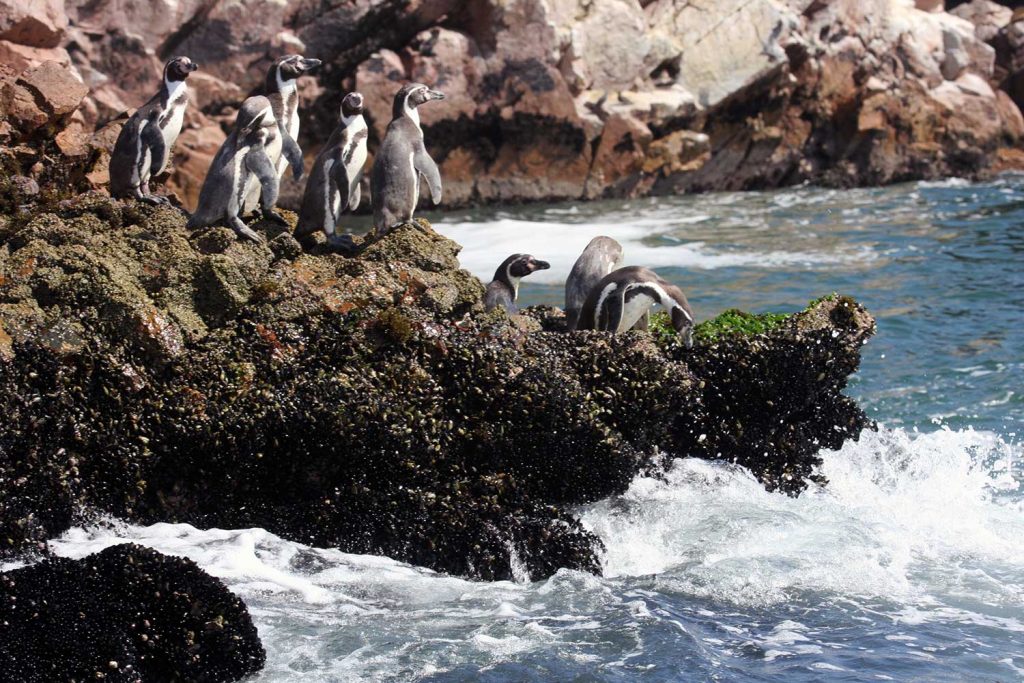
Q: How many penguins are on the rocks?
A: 8